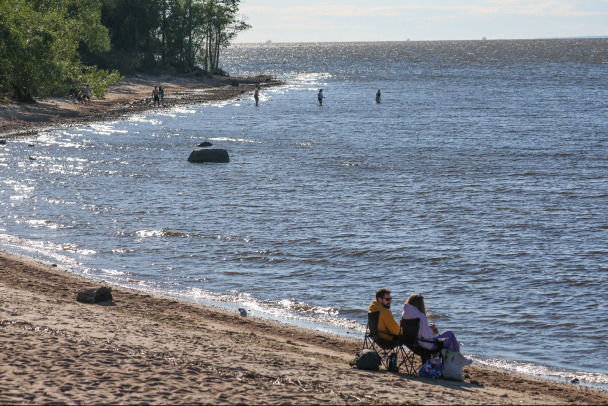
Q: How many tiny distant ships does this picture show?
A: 3